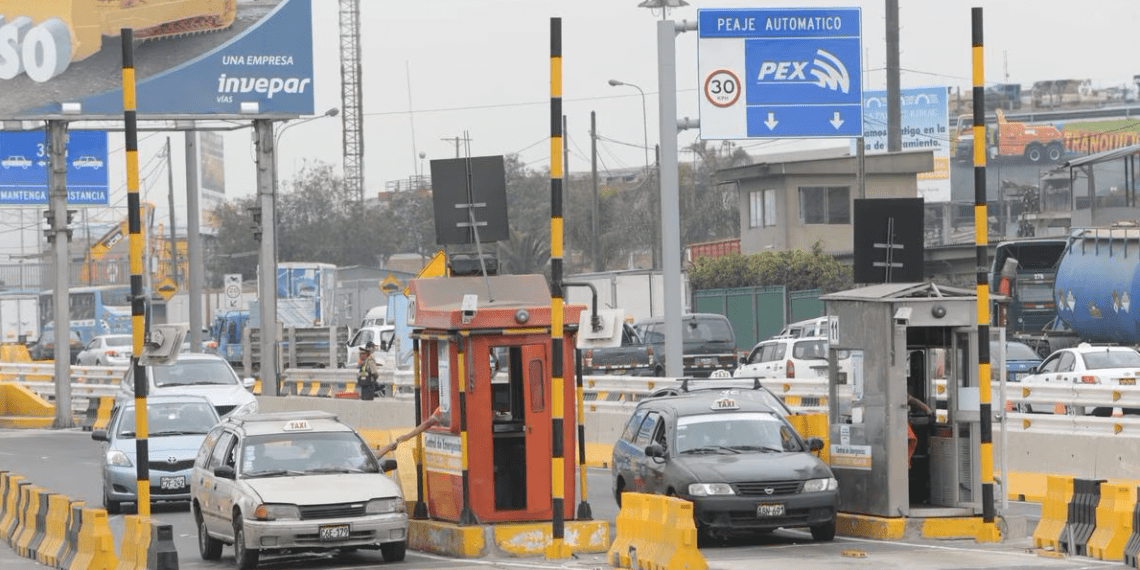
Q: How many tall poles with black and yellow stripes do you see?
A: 3